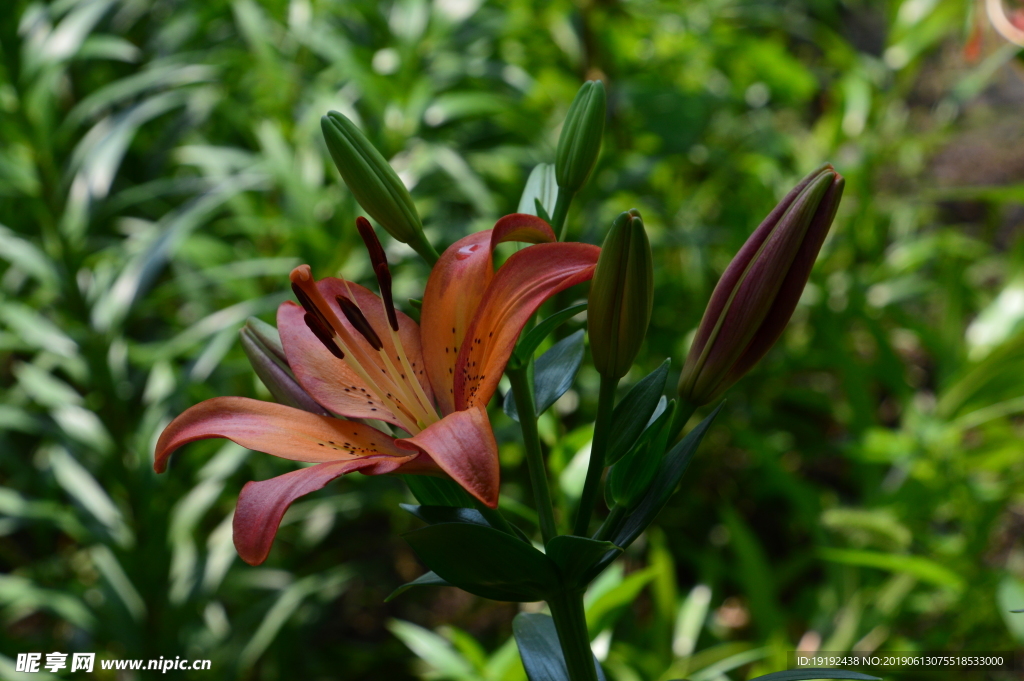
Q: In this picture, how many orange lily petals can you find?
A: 6